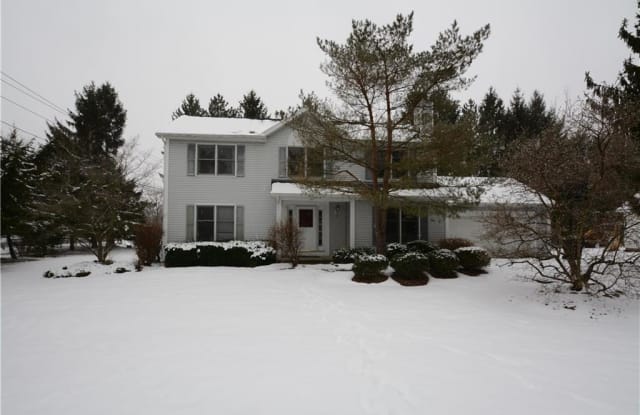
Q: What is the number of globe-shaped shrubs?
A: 4